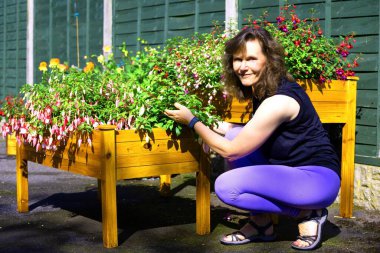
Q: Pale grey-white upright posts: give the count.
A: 3